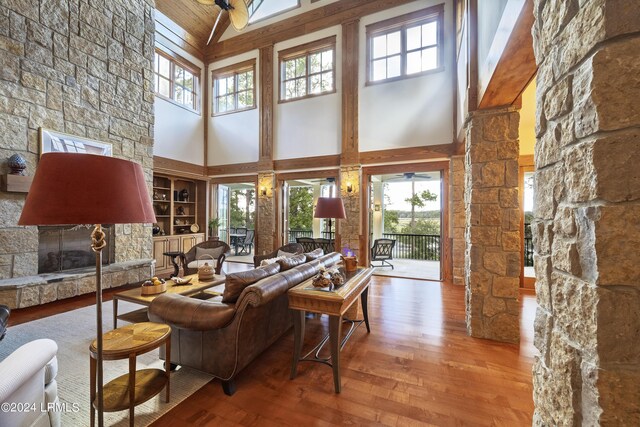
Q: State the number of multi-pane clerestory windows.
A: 4